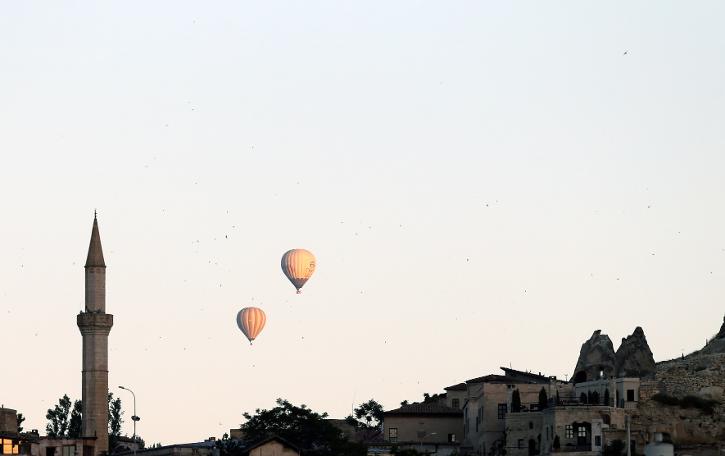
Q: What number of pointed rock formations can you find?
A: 2